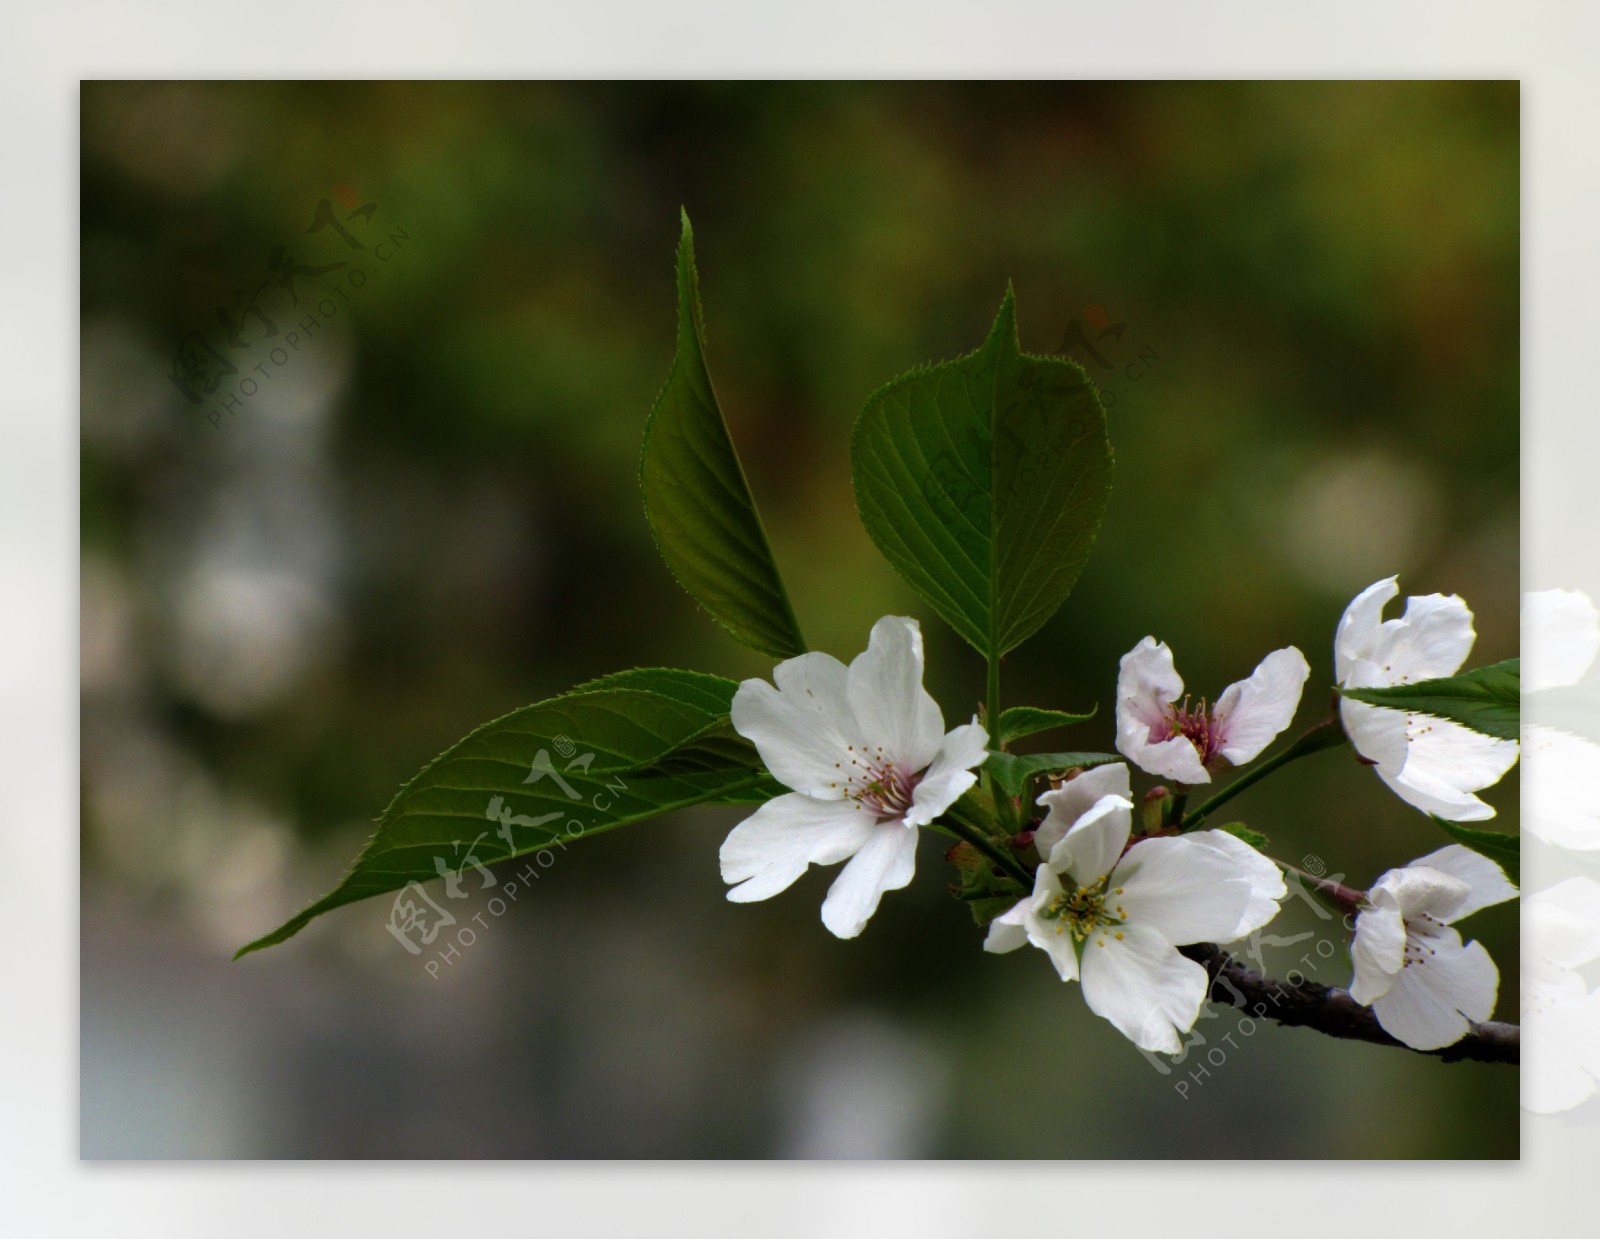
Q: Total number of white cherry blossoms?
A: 5